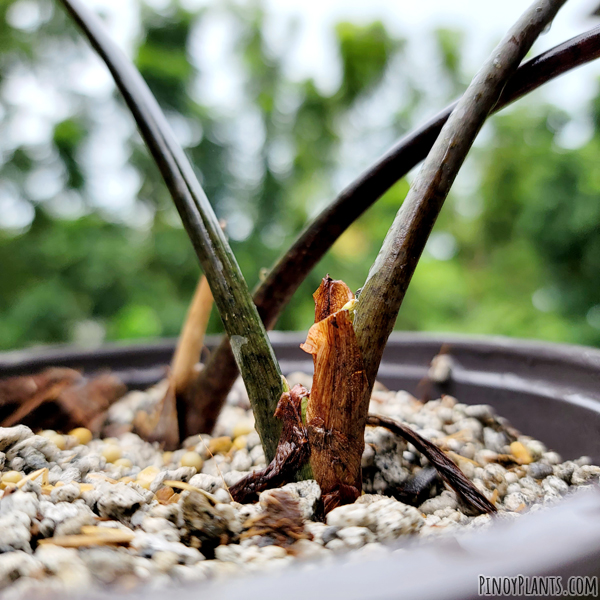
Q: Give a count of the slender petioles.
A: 3